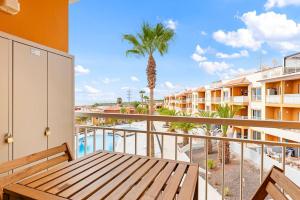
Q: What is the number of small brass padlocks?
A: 2